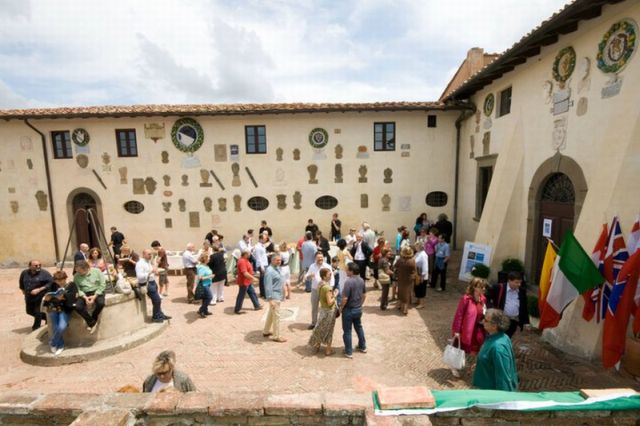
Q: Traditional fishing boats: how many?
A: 0